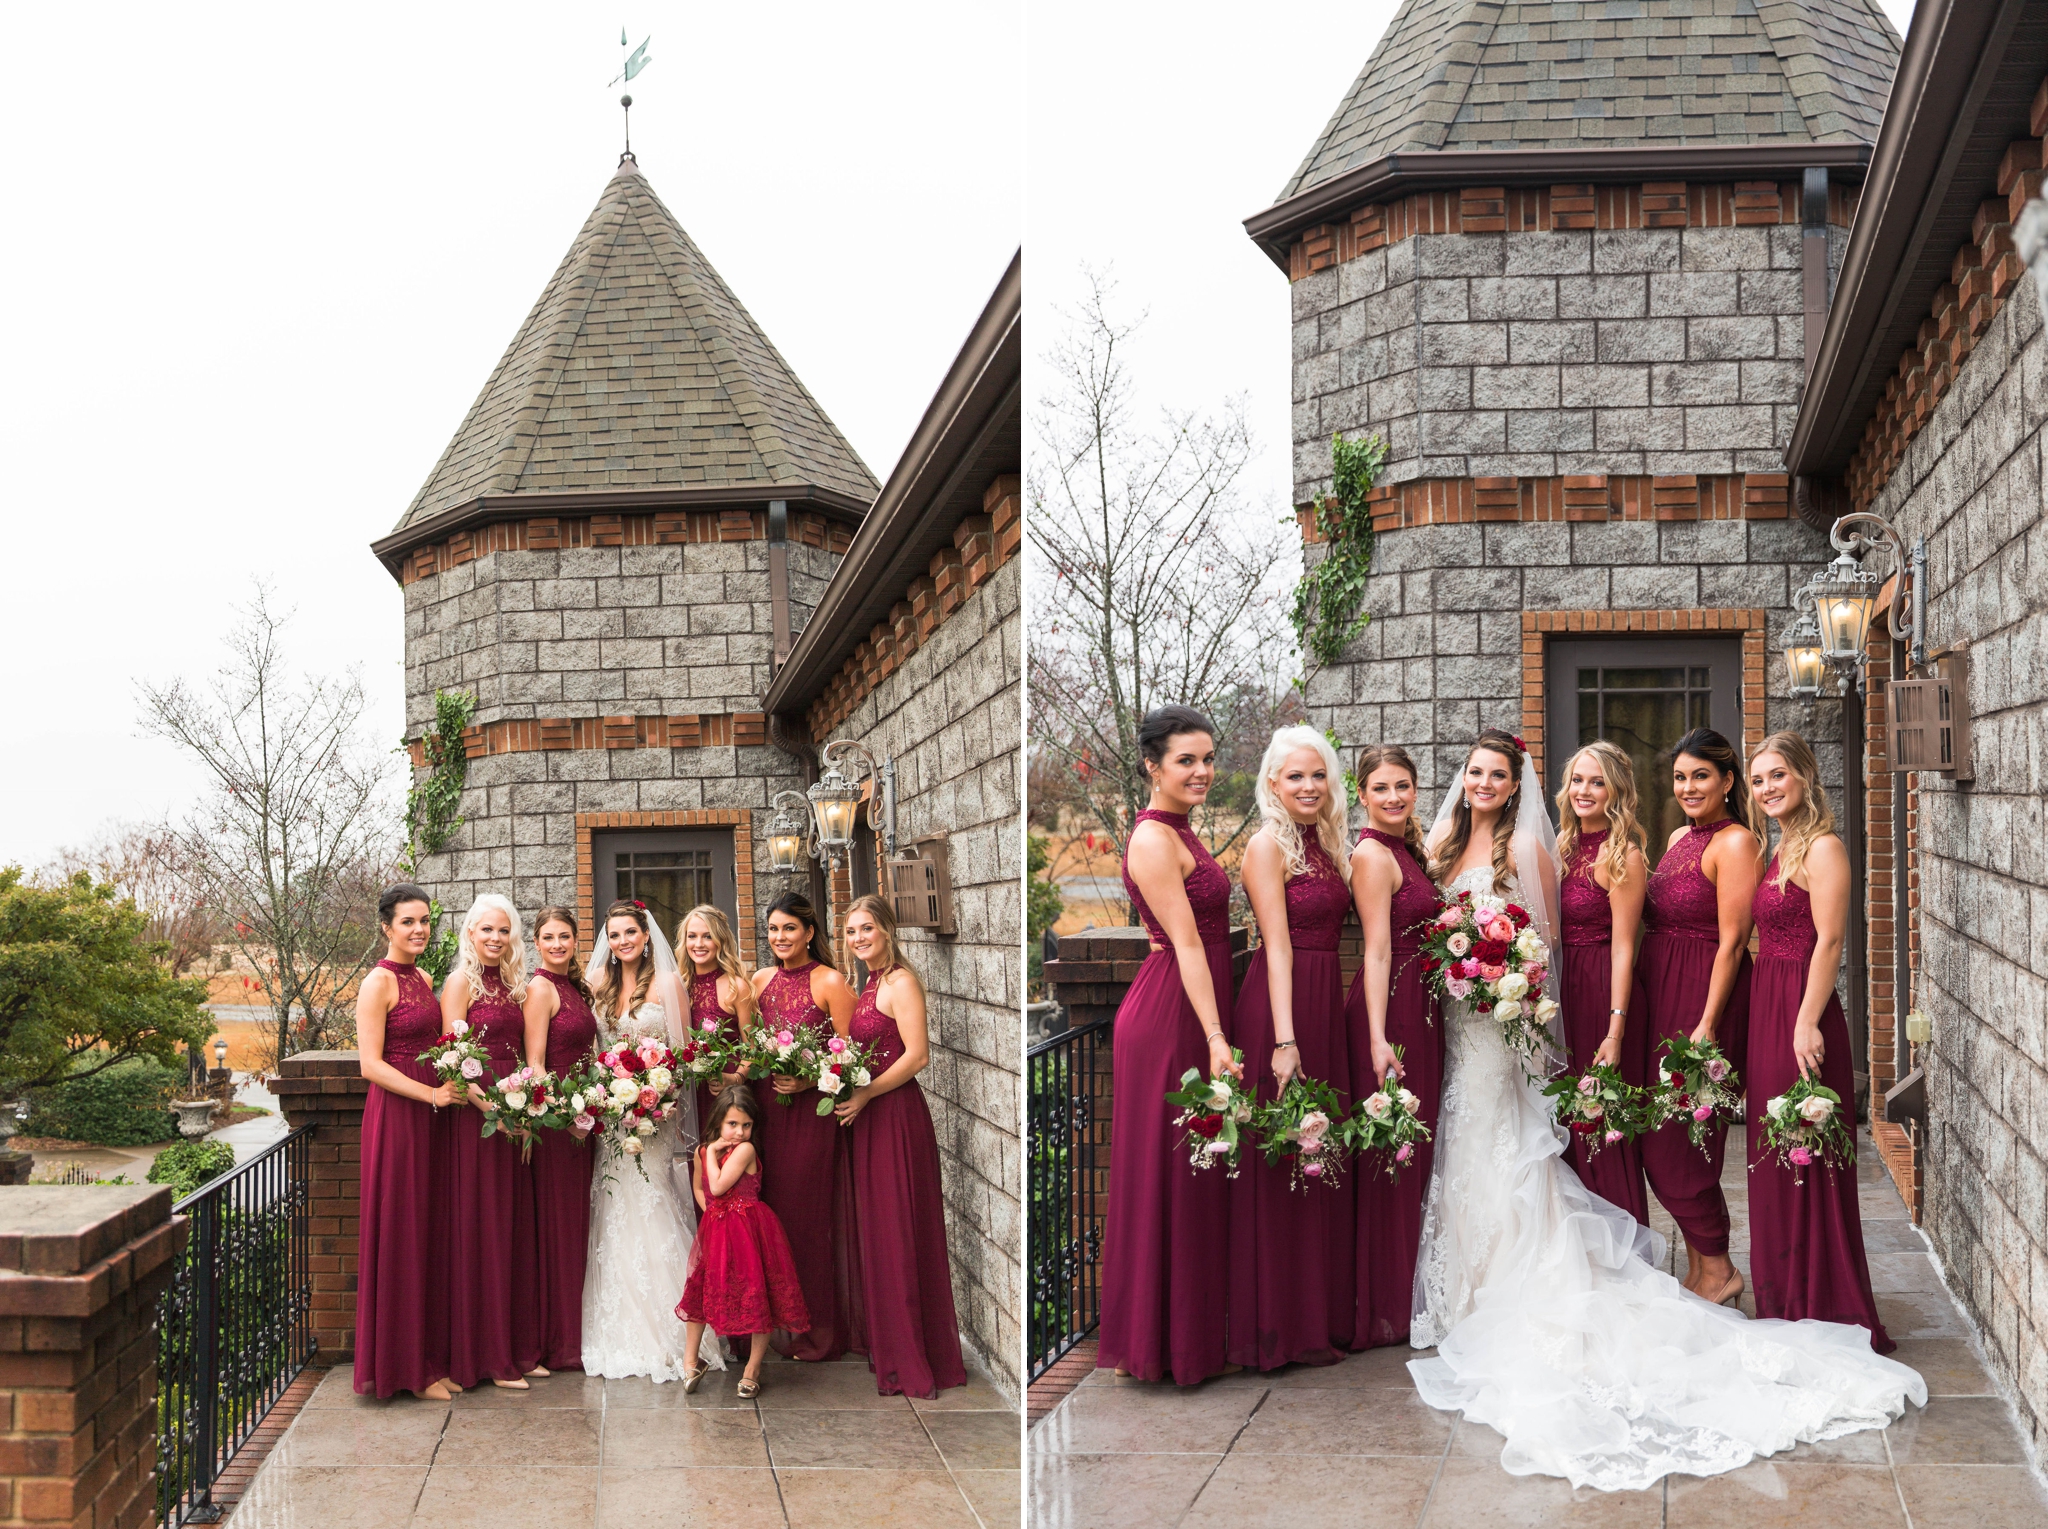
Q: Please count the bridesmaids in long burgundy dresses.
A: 6